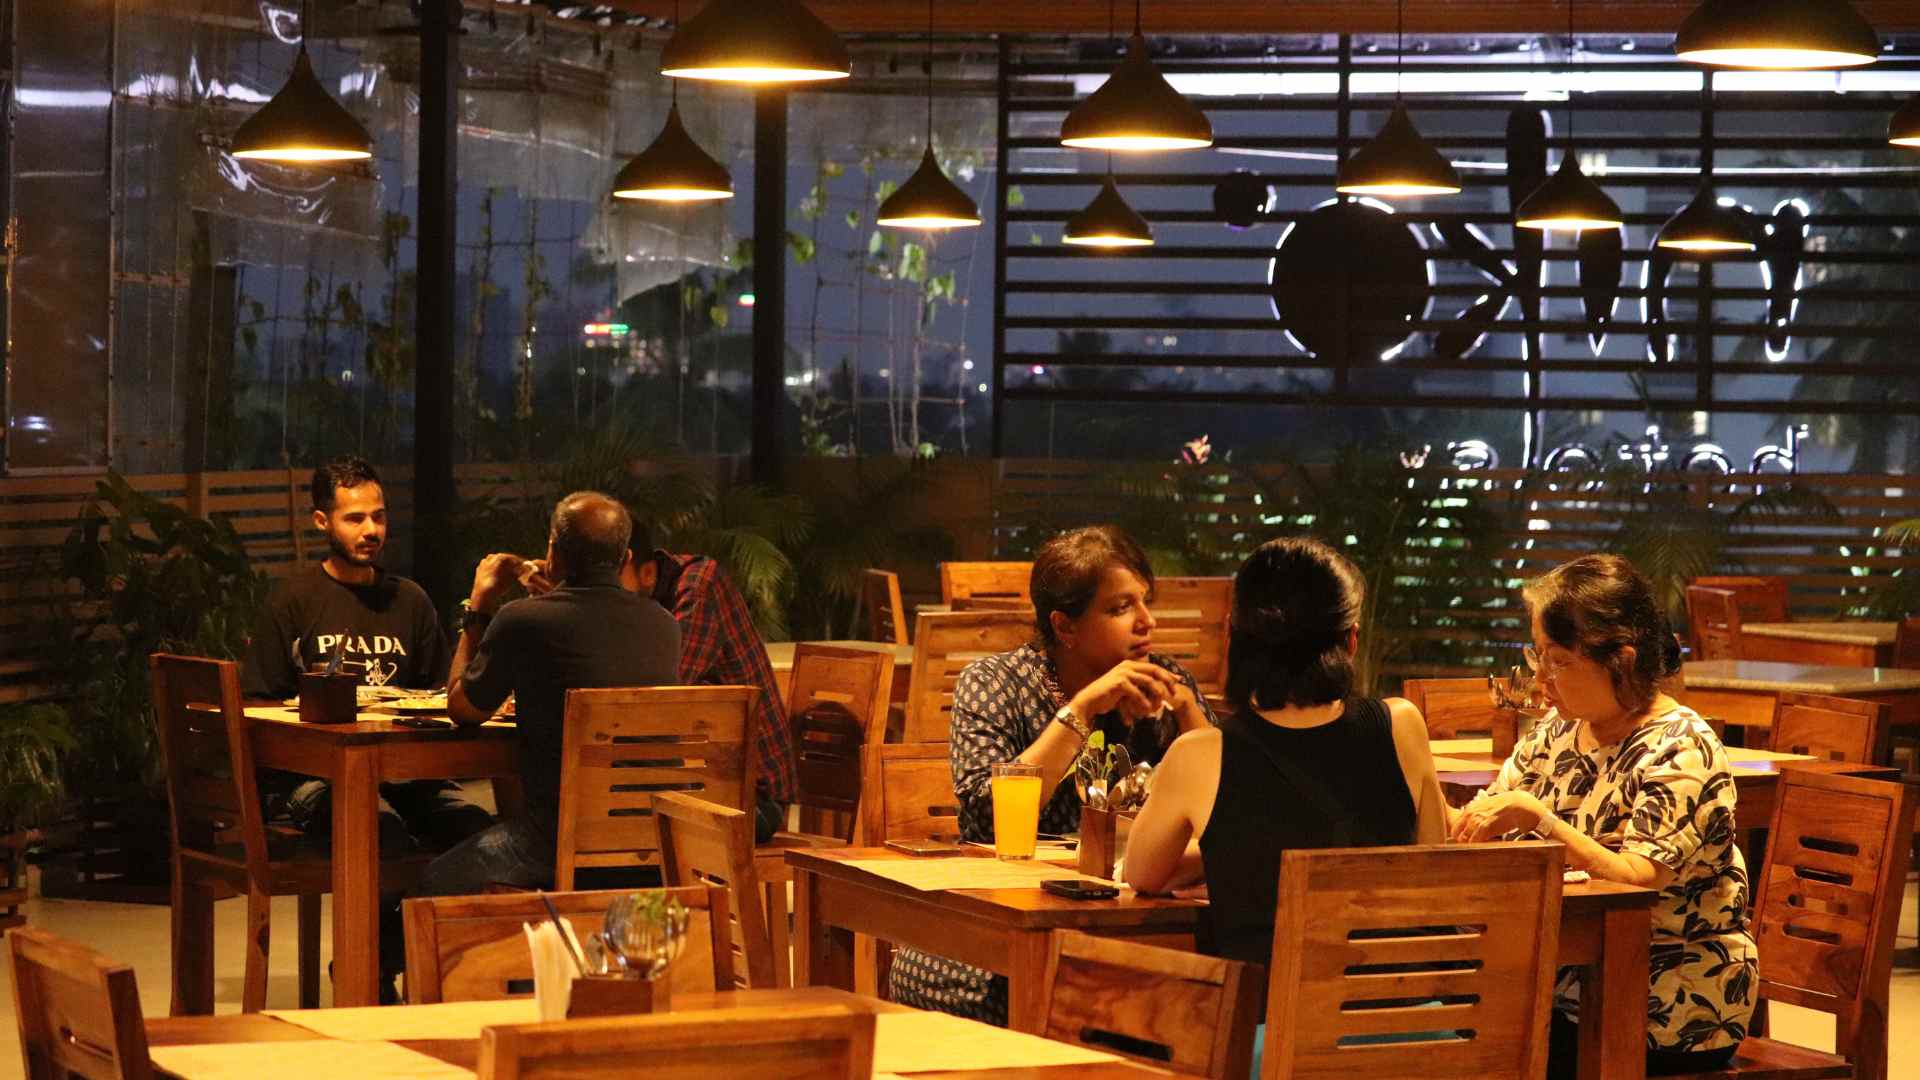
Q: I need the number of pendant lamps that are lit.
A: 11